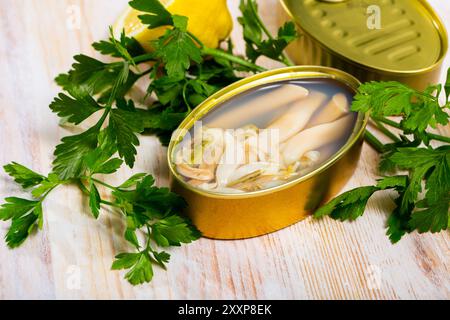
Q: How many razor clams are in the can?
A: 4